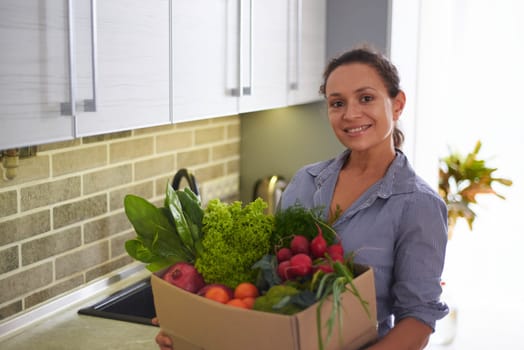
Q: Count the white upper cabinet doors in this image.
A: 5